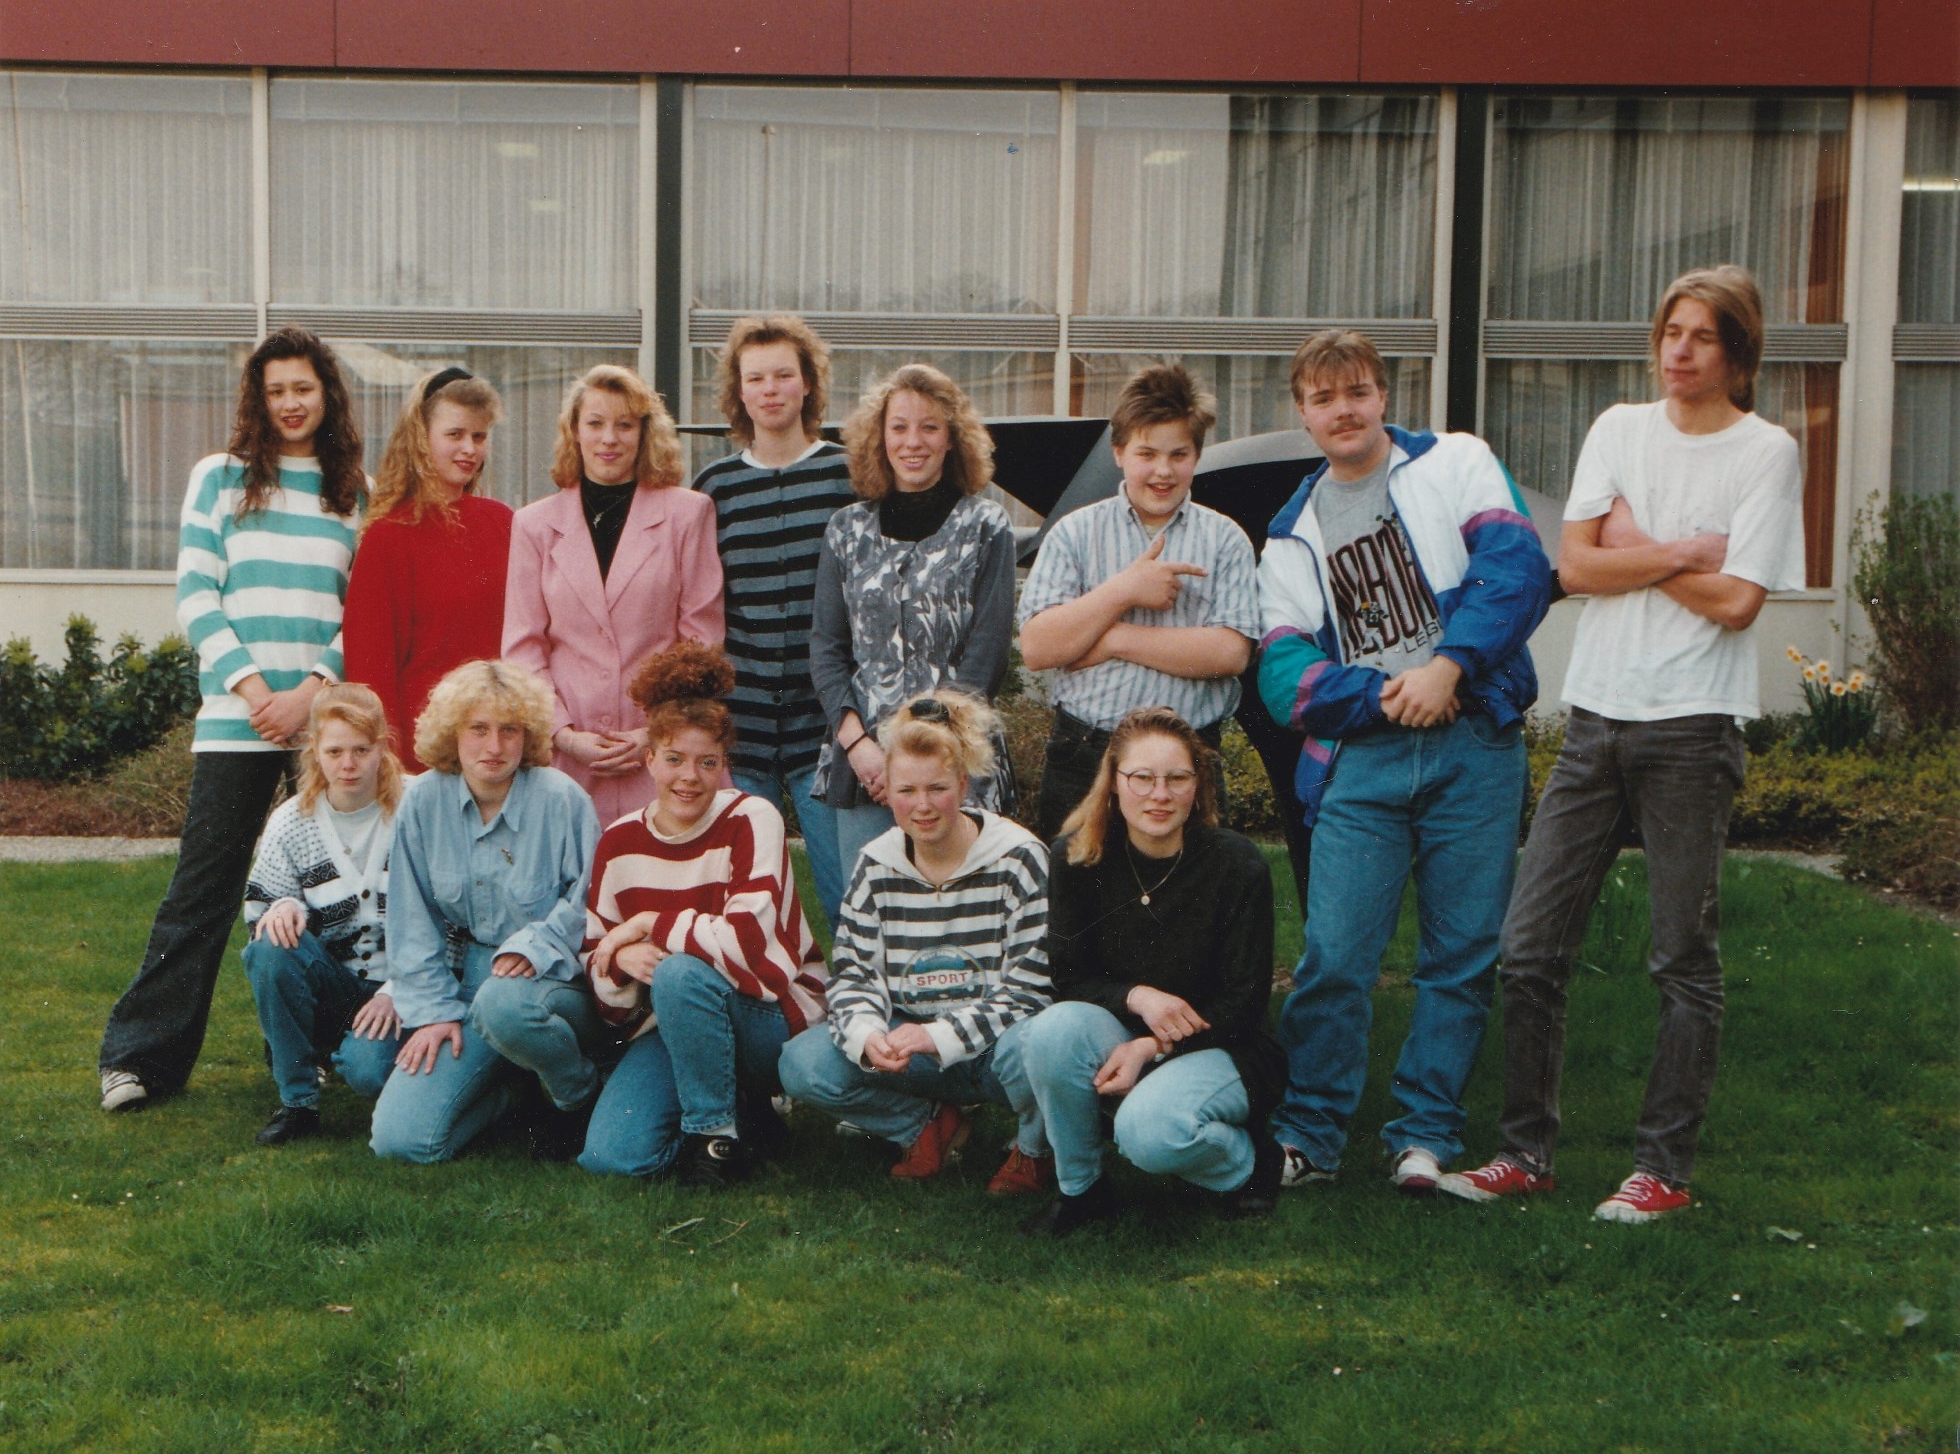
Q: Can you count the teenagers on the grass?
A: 13